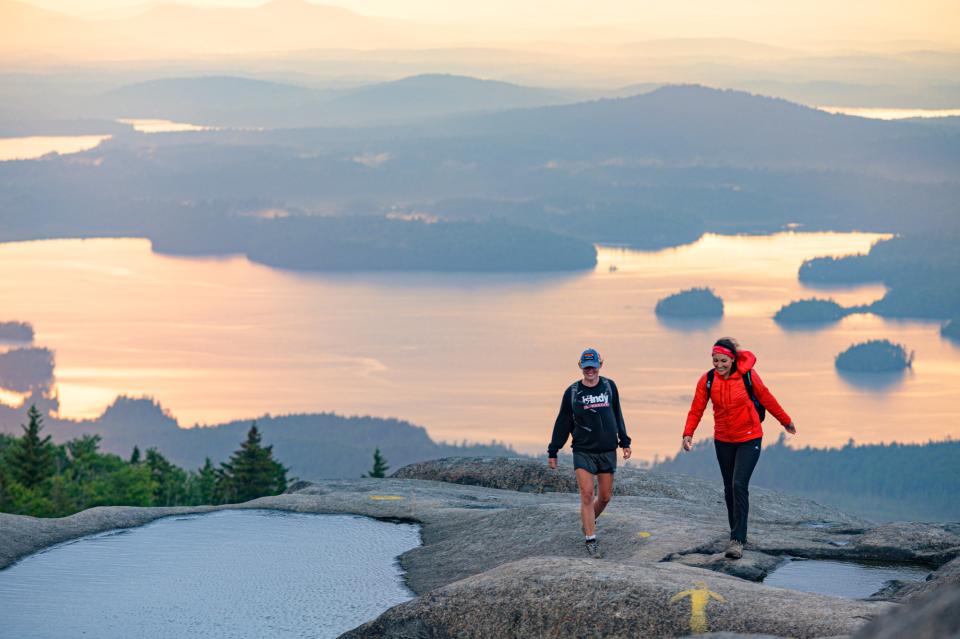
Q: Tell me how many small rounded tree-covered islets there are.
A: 3